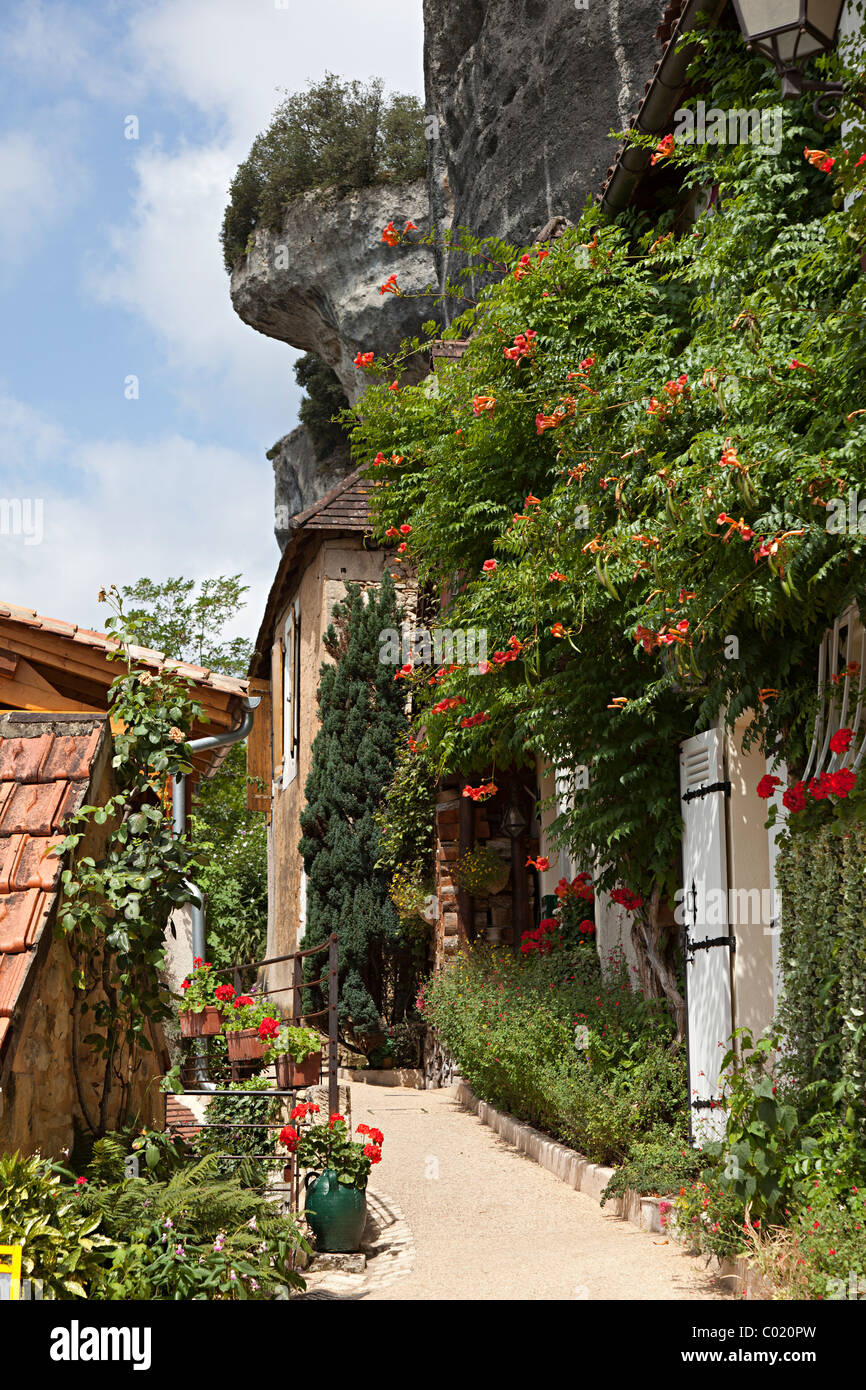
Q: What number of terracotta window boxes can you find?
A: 3